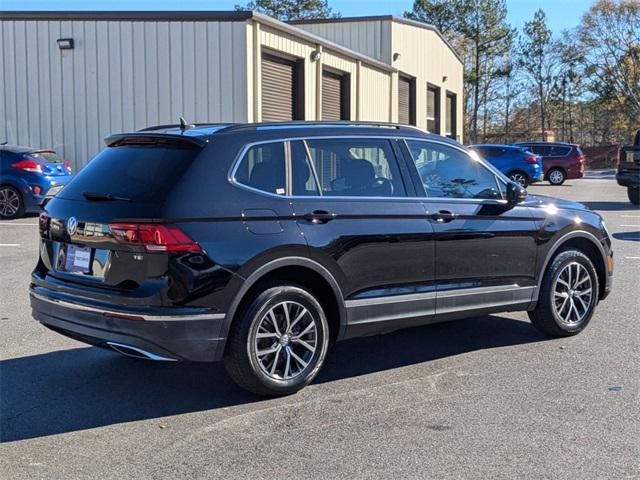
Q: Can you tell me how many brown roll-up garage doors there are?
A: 5